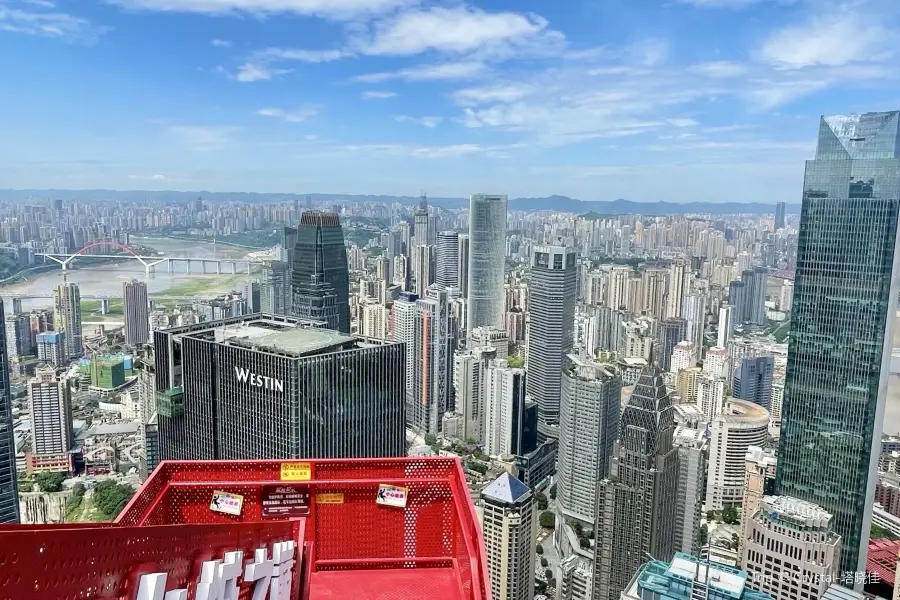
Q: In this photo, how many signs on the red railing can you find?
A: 5